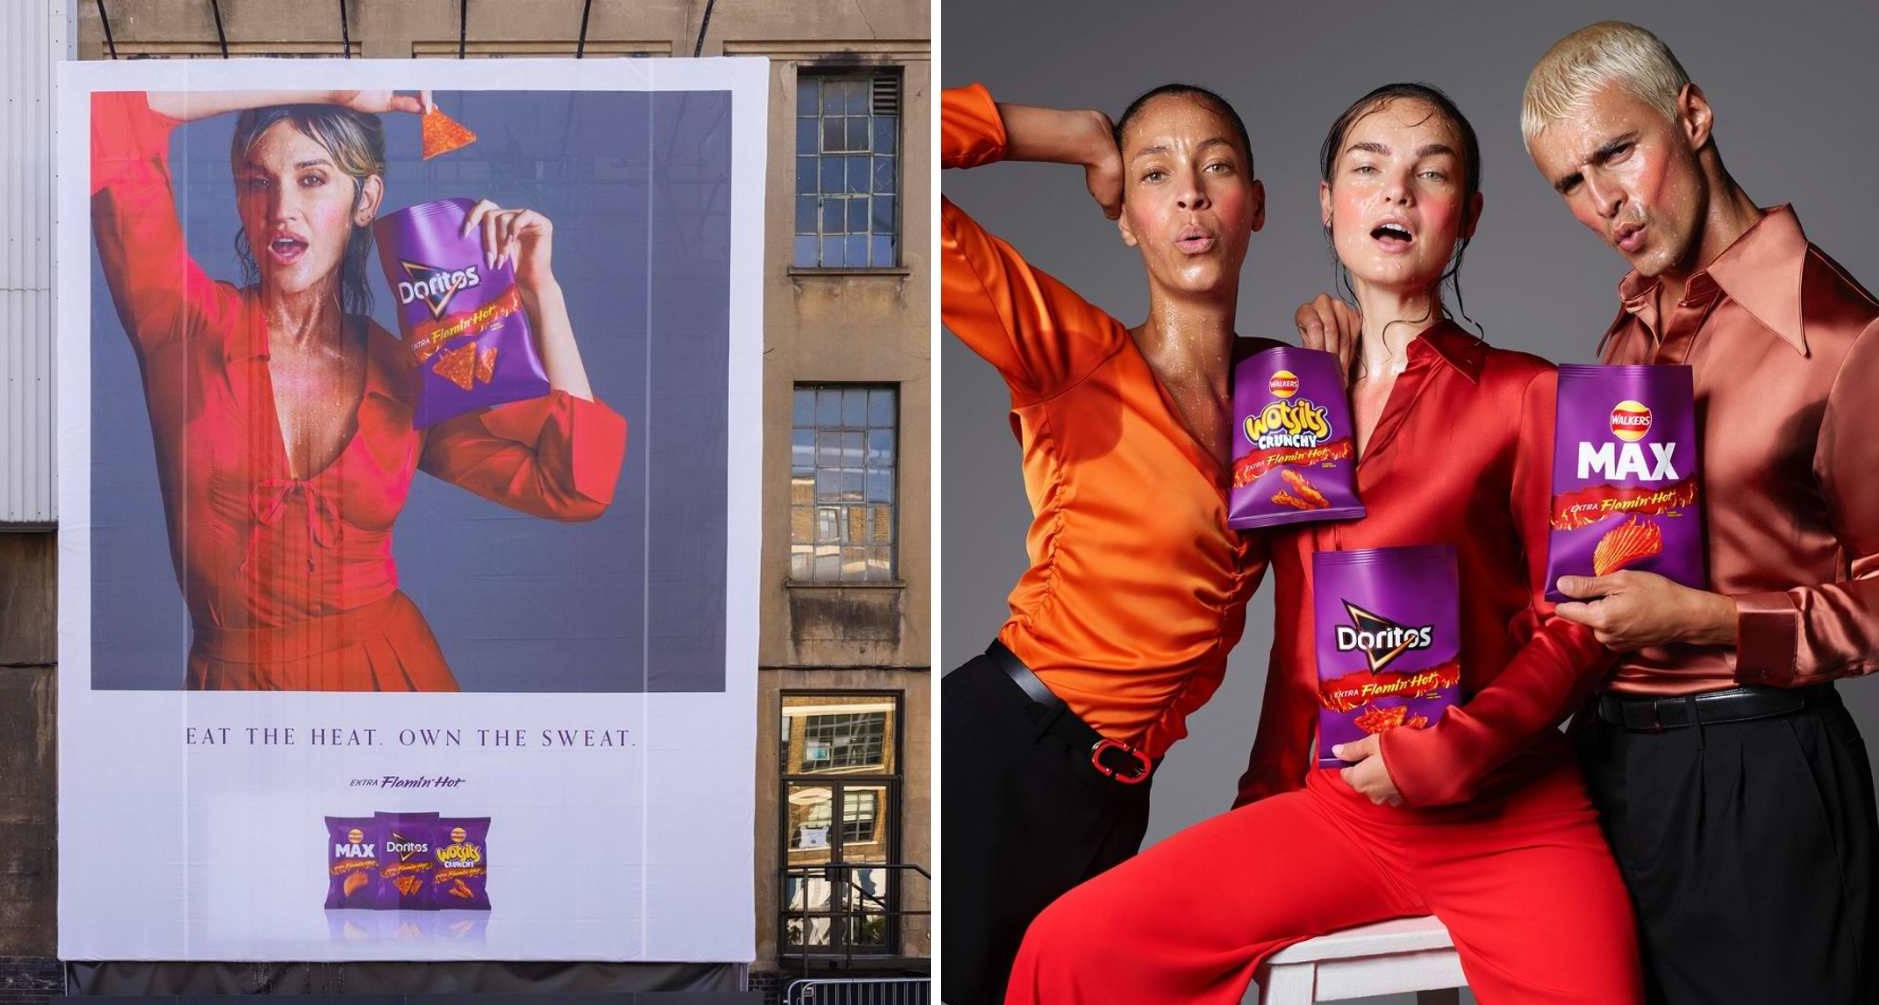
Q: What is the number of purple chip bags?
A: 7